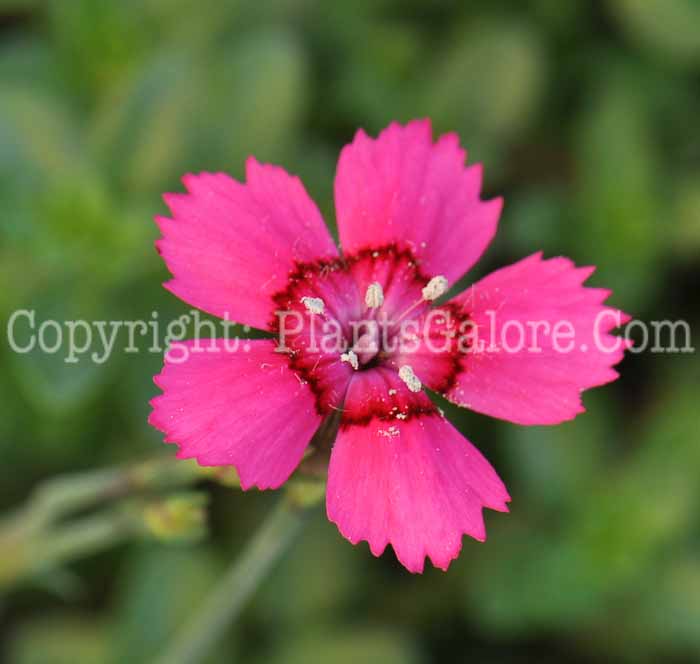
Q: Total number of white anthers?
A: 5